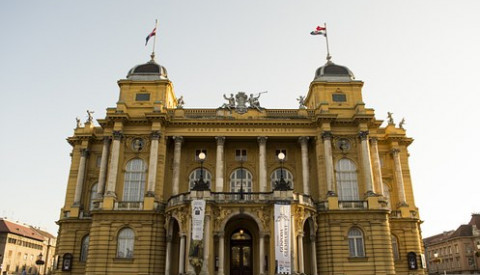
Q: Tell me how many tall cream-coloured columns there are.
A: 12